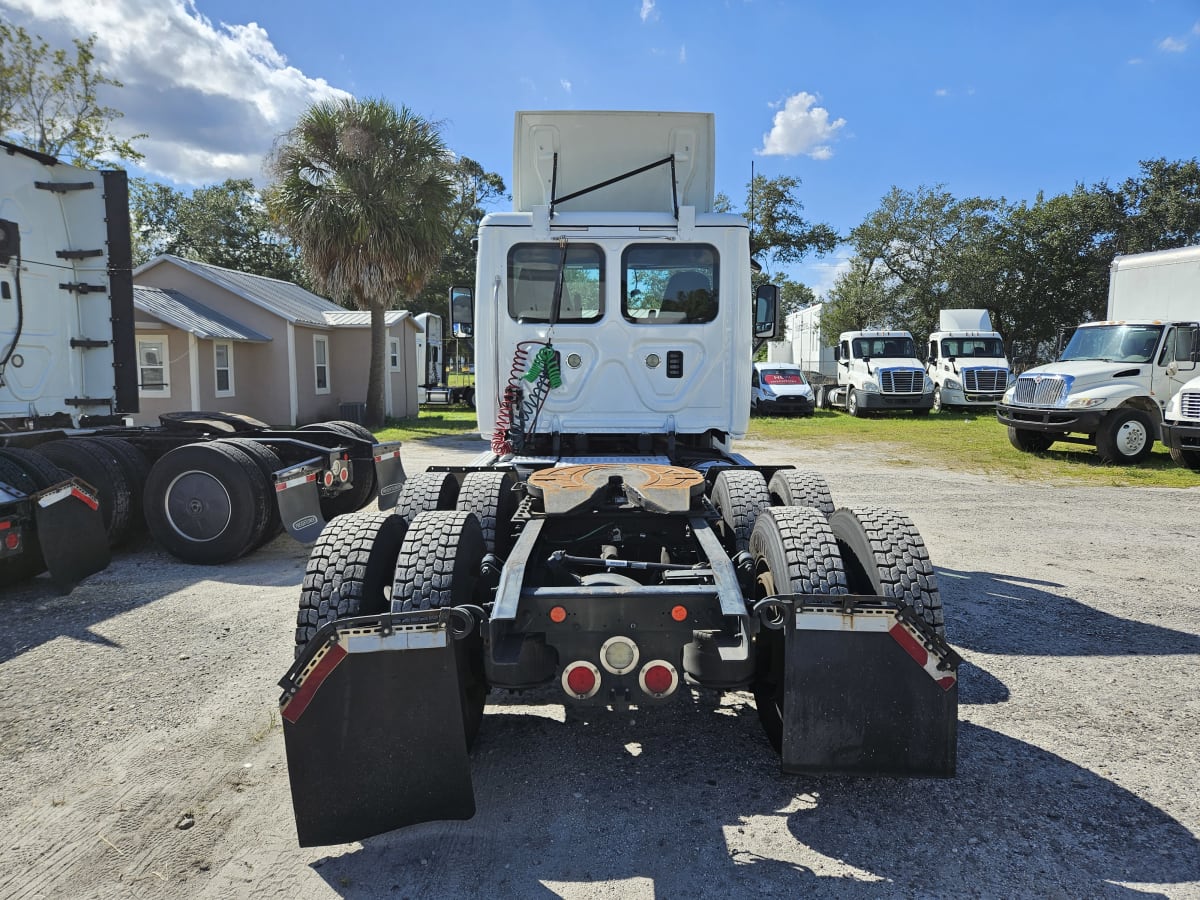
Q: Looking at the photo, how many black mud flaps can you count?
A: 5